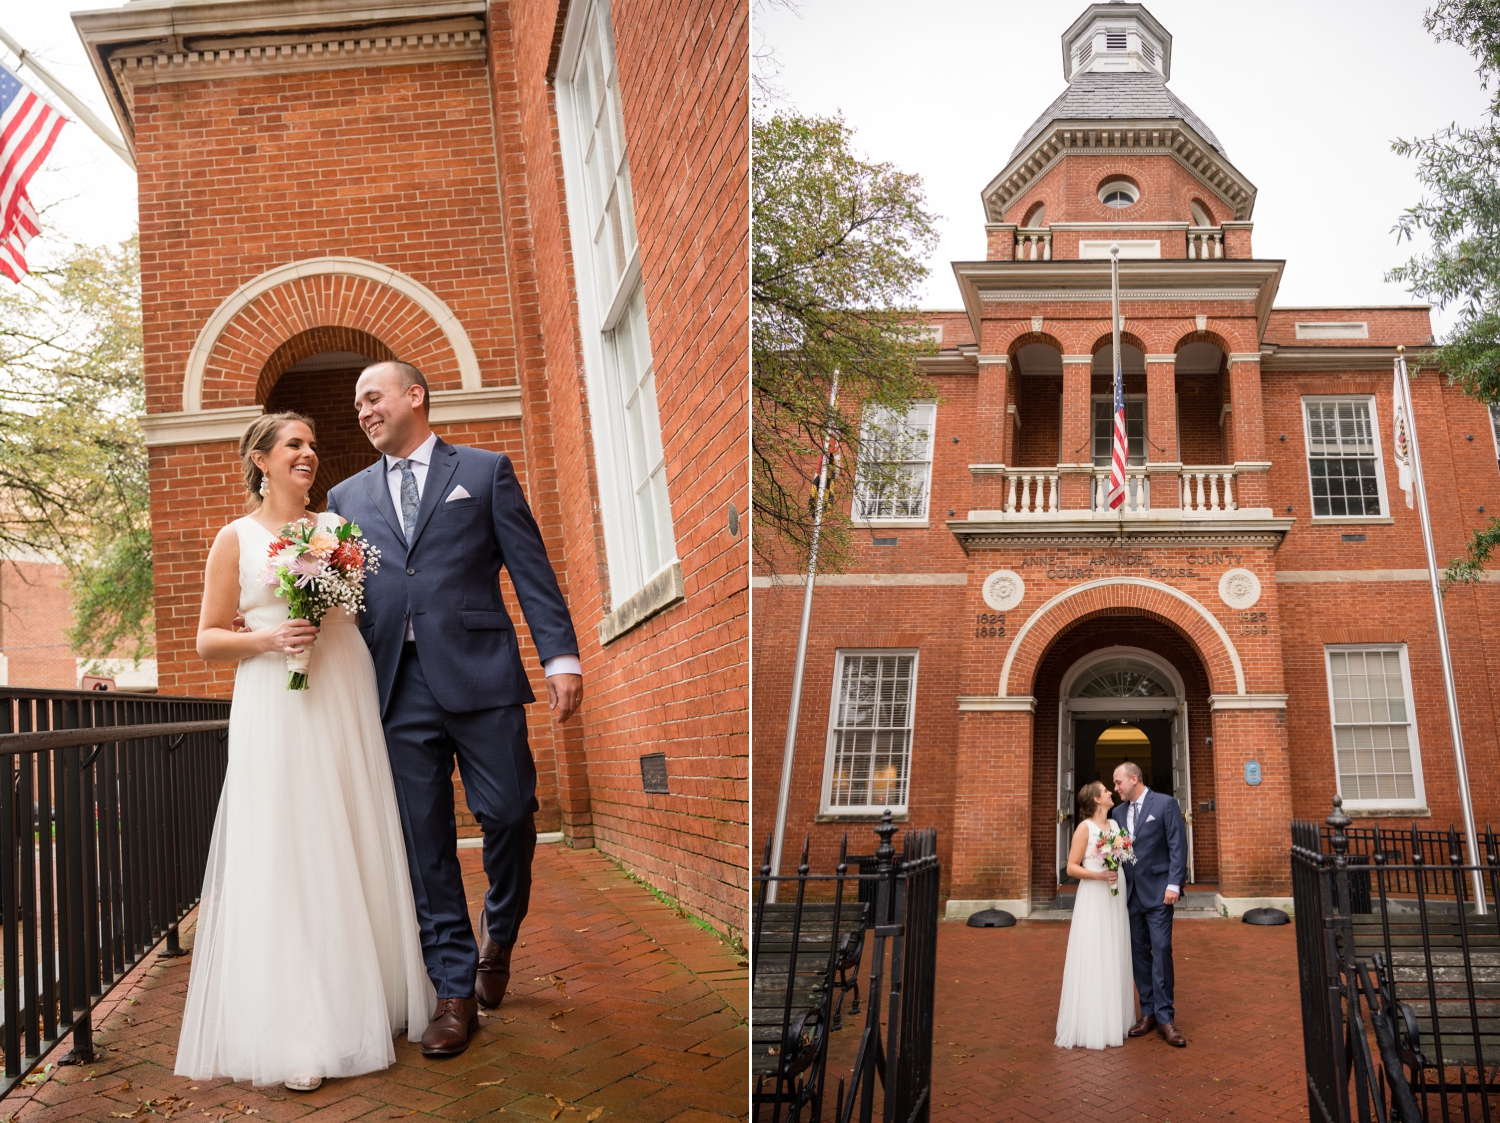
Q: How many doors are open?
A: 2